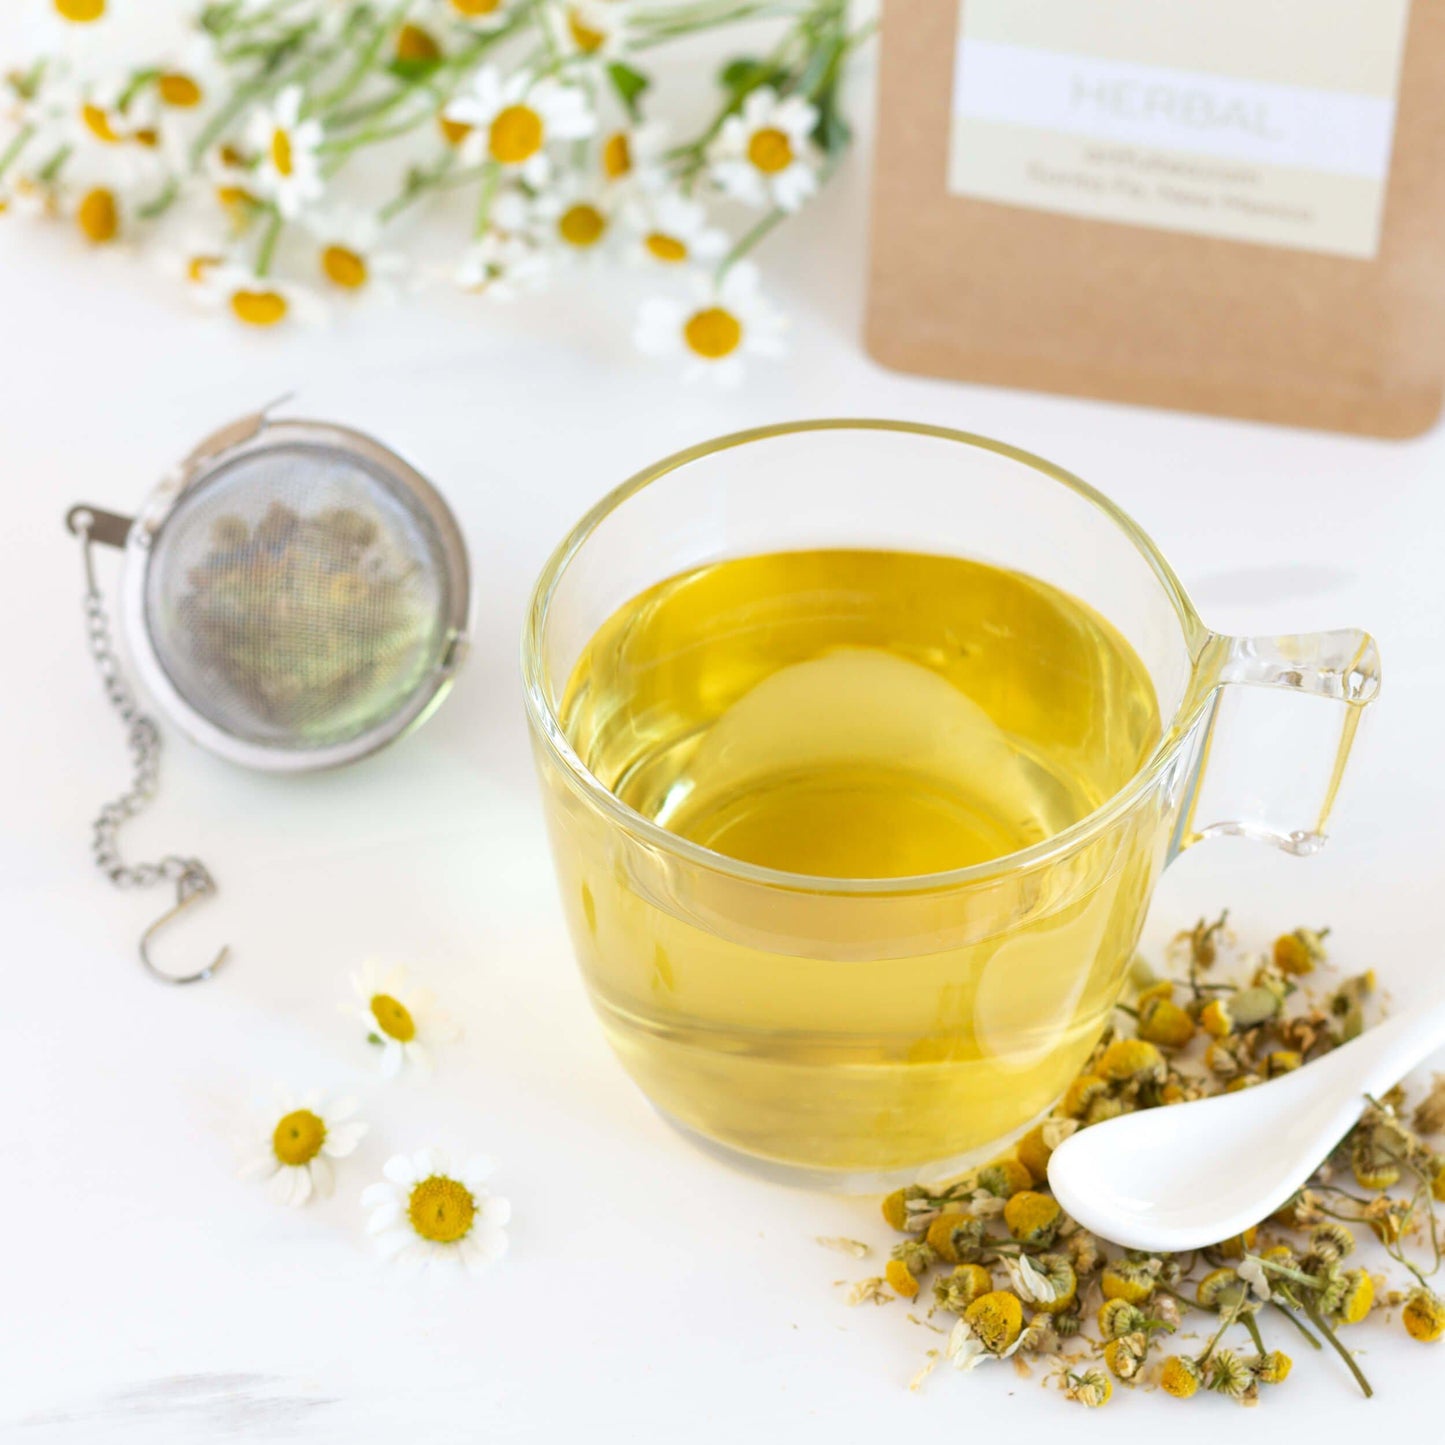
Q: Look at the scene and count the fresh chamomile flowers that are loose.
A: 3